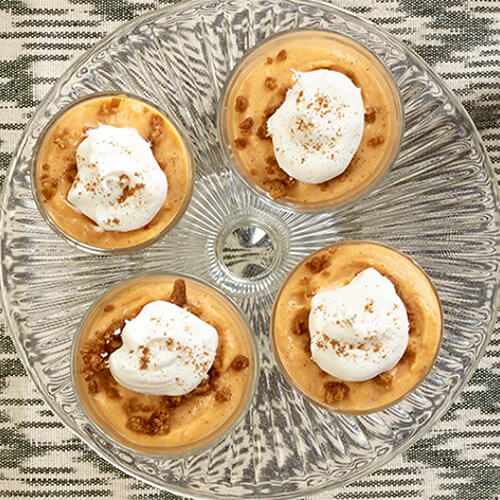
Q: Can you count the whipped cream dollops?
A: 4